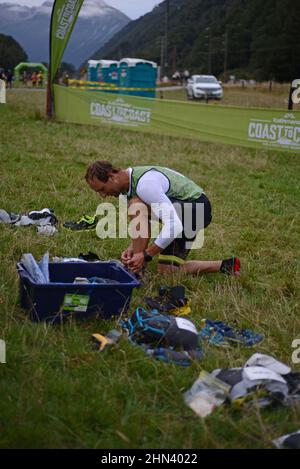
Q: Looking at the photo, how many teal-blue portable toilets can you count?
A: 3